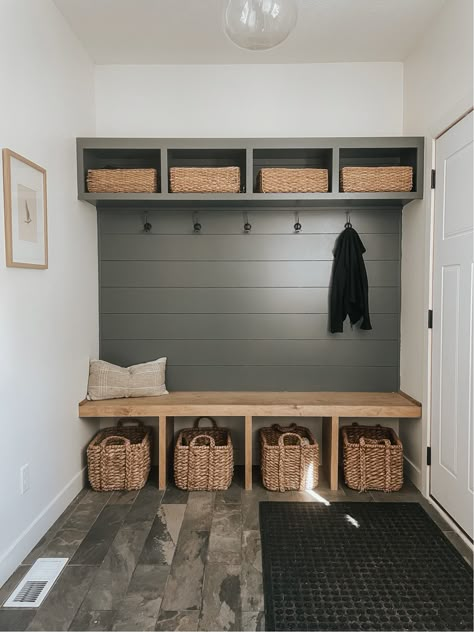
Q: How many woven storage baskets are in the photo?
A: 8